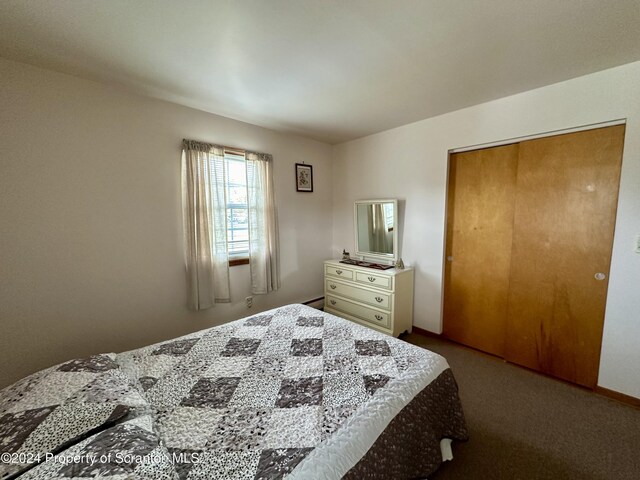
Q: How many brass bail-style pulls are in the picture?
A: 6